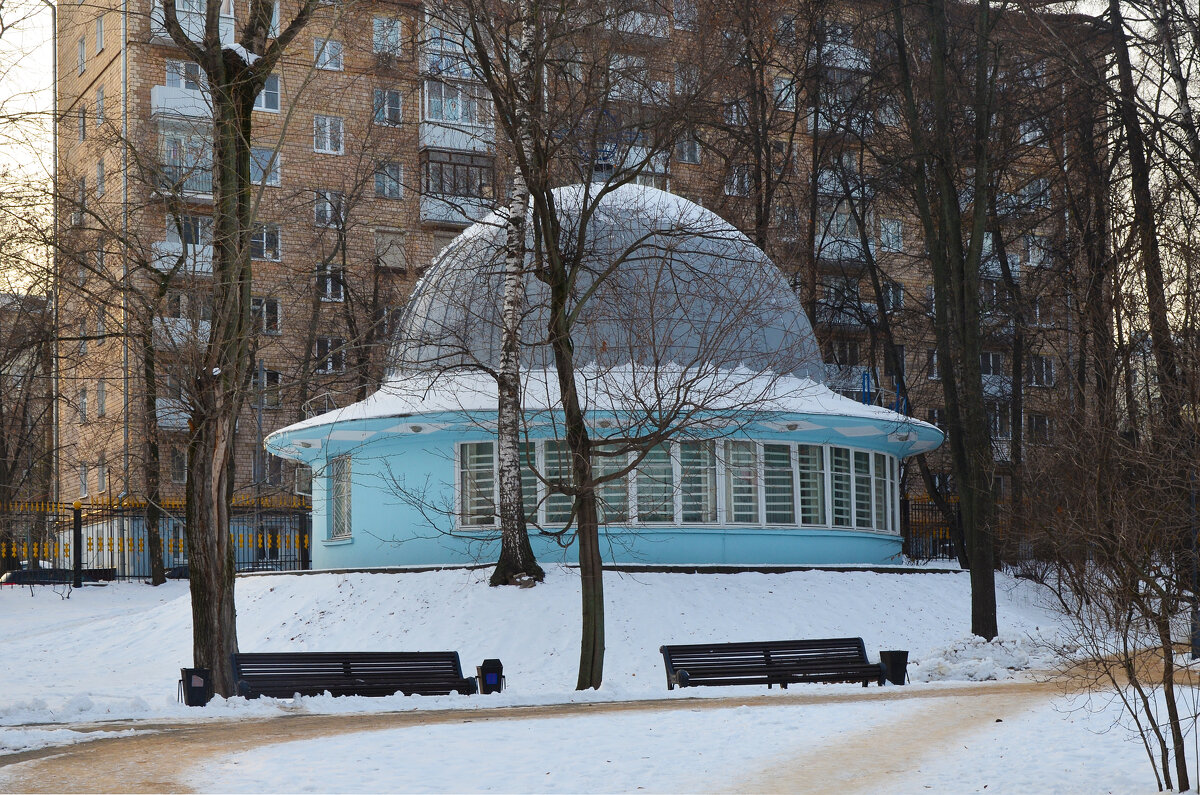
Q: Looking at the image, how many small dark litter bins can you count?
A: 3